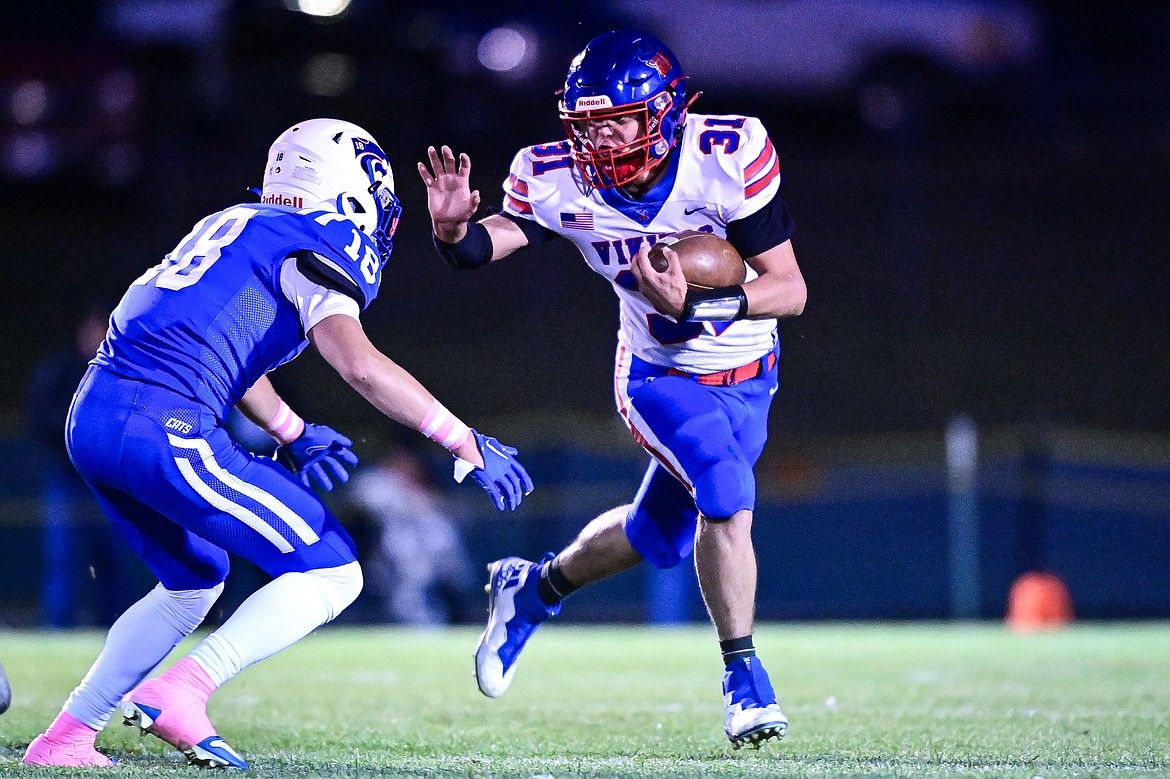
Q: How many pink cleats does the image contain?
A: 2